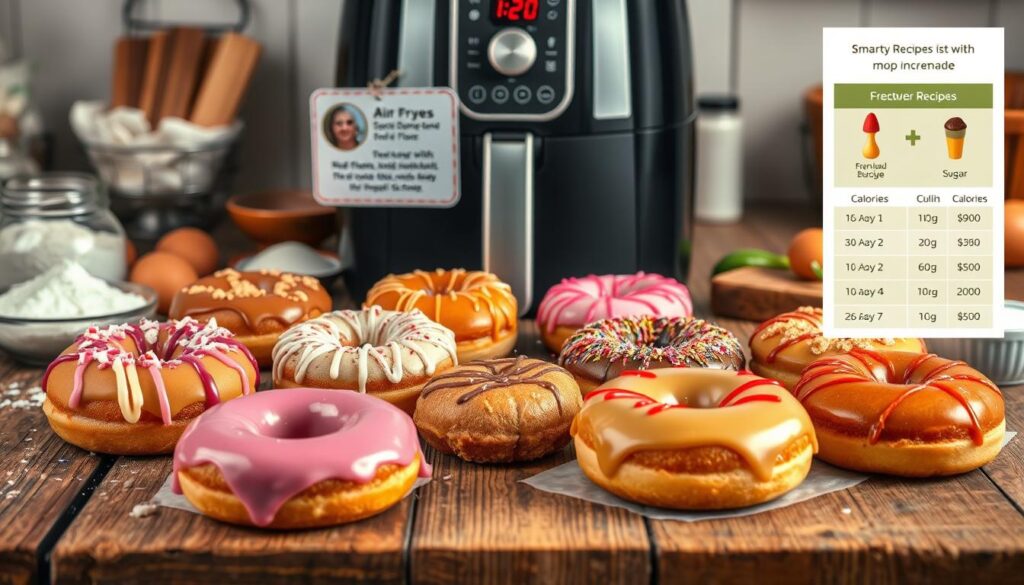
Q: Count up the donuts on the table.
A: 11